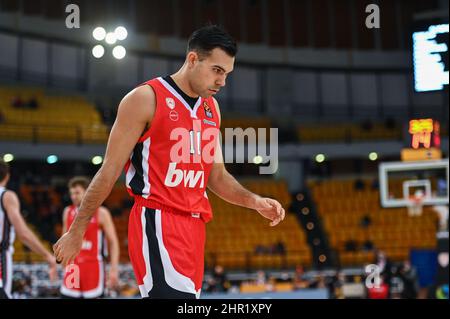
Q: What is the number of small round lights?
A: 11